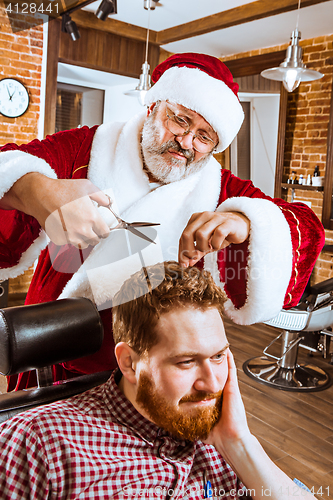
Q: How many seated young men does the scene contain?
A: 1